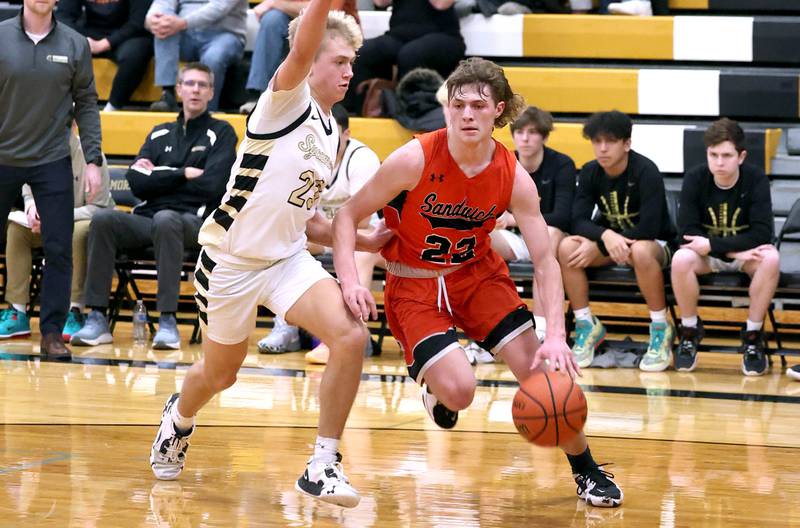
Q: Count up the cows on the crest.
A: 0